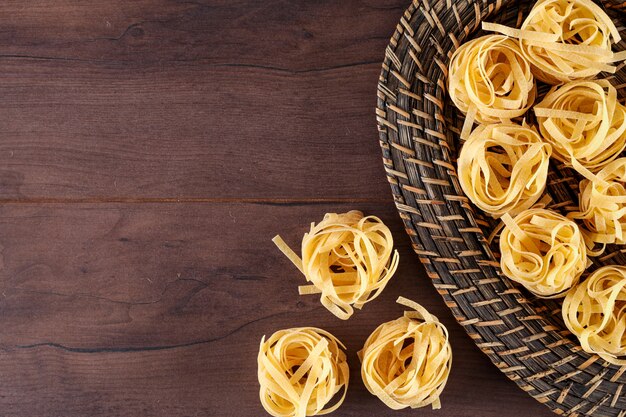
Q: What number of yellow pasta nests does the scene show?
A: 10